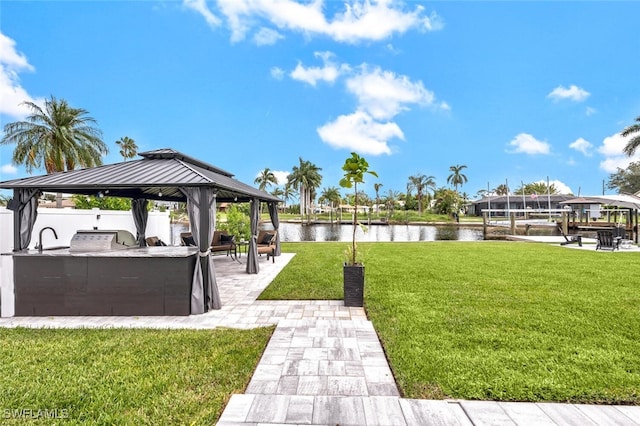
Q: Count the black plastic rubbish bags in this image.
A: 0